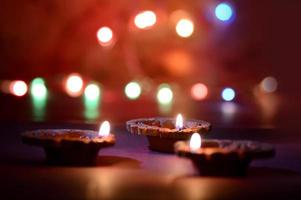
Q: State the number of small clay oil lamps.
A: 3